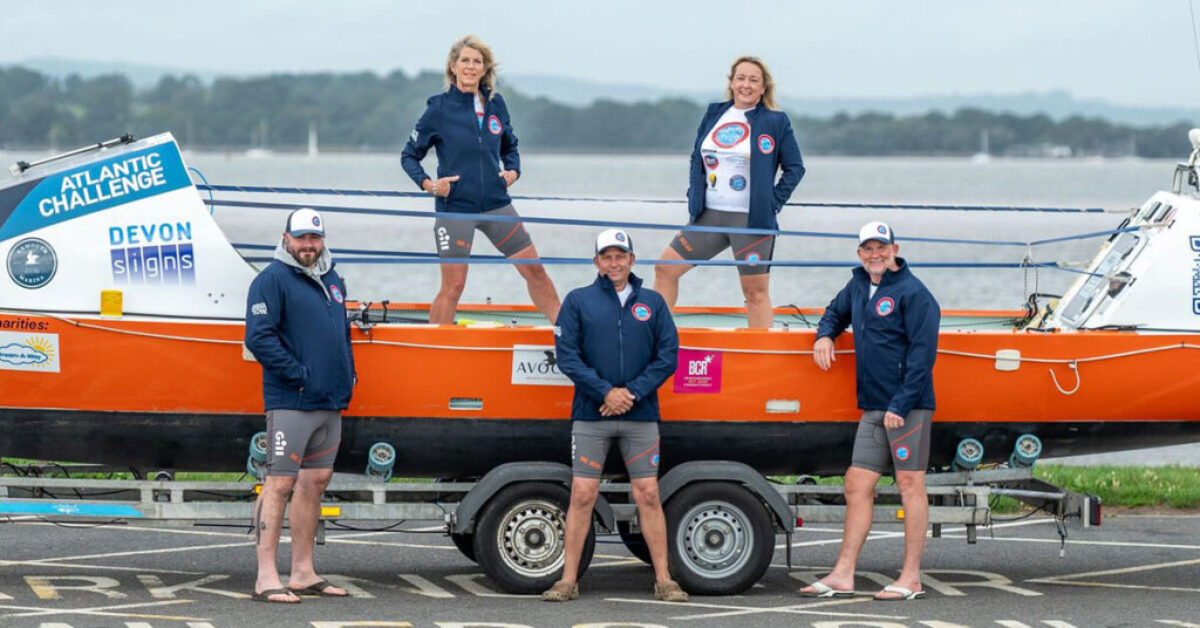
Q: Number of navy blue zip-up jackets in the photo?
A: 5